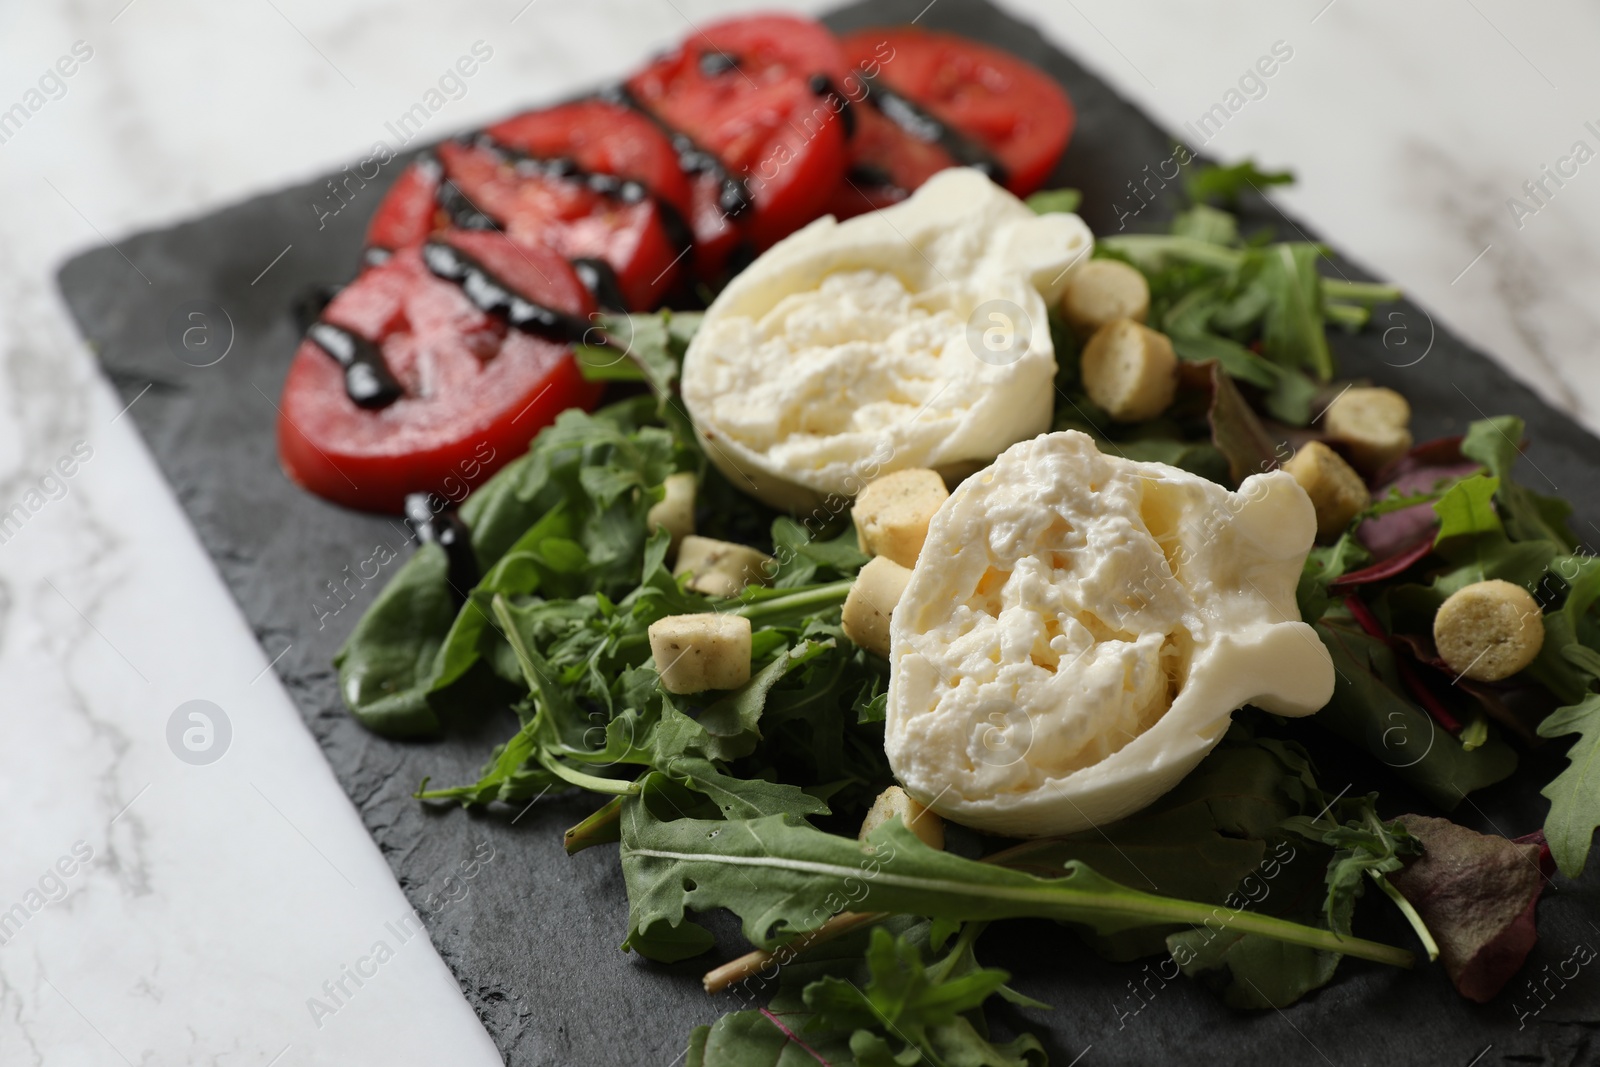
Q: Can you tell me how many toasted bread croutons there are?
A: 11